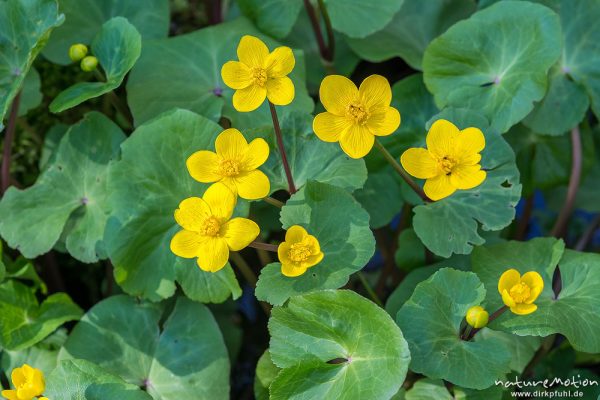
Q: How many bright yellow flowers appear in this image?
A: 8